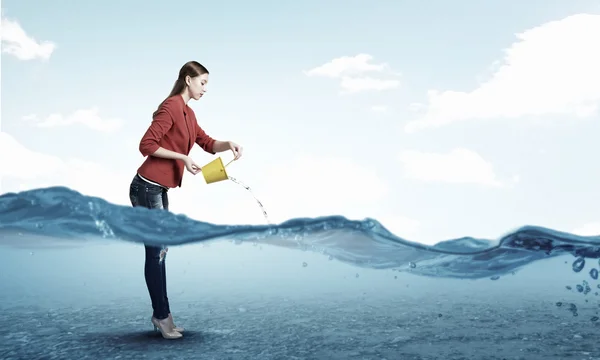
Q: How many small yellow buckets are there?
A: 1